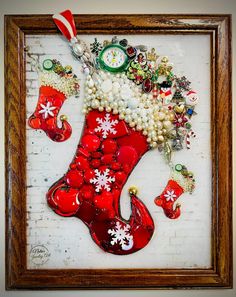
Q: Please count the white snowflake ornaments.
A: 5